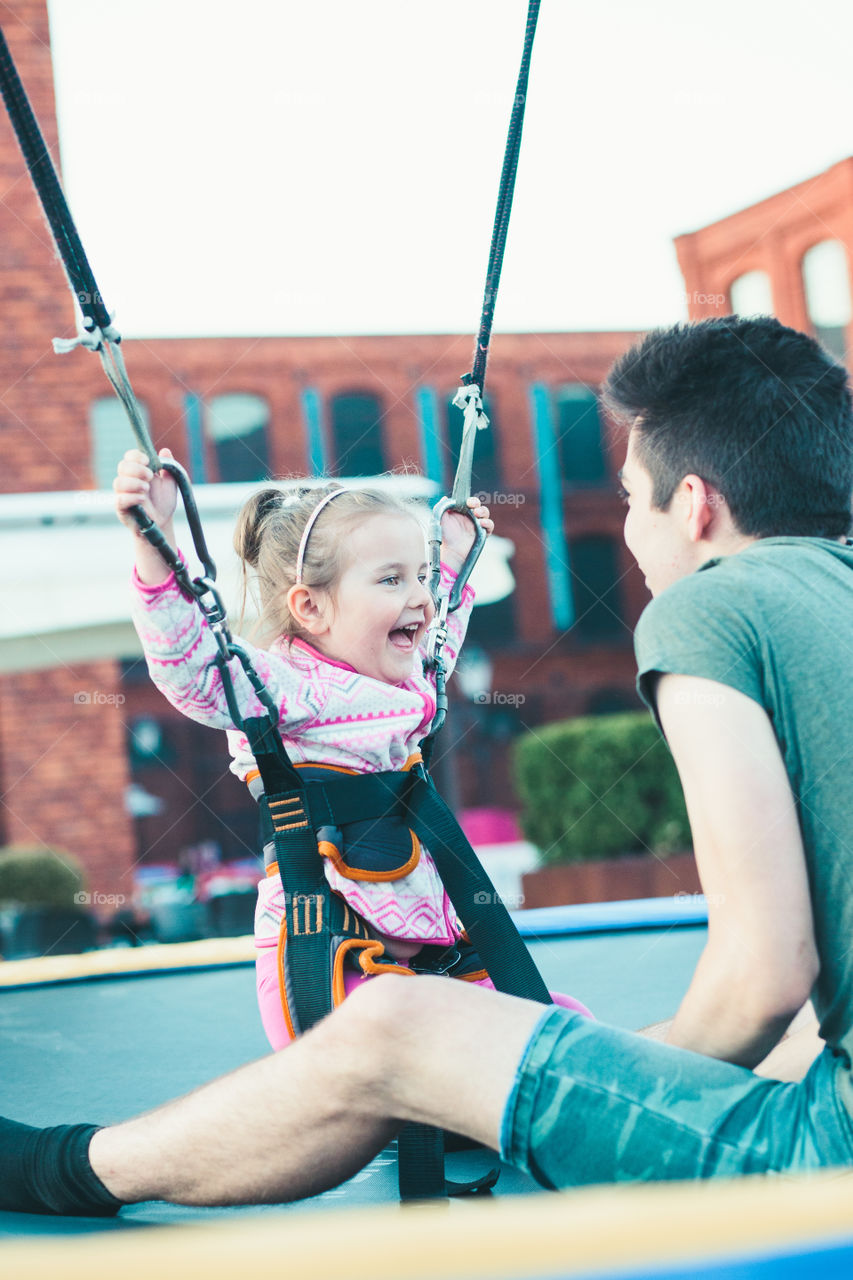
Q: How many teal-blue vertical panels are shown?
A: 4